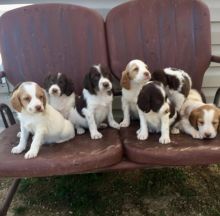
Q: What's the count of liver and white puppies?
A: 4